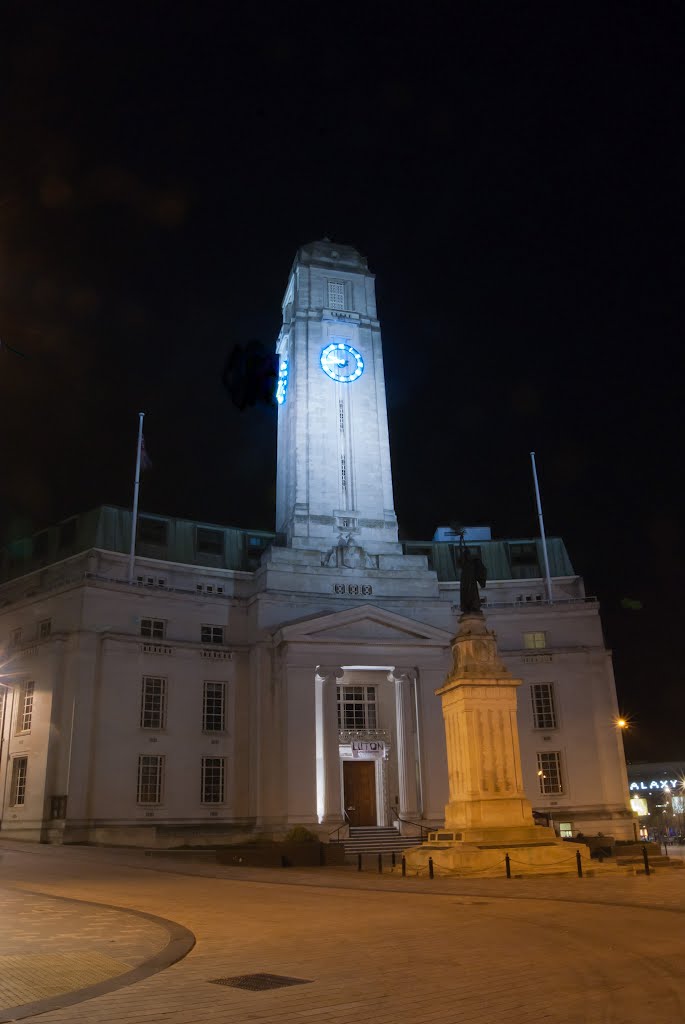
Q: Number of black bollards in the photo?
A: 8